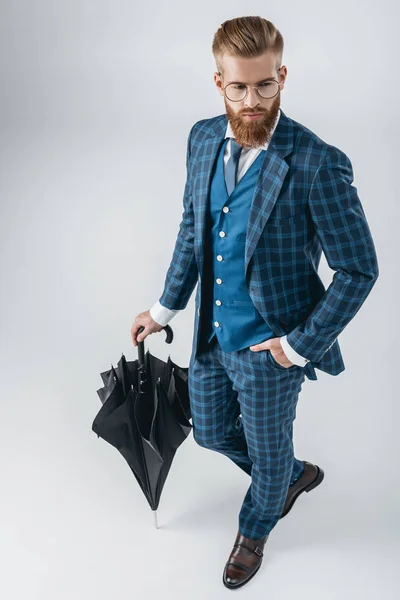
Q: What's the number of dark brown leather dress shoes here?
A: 2